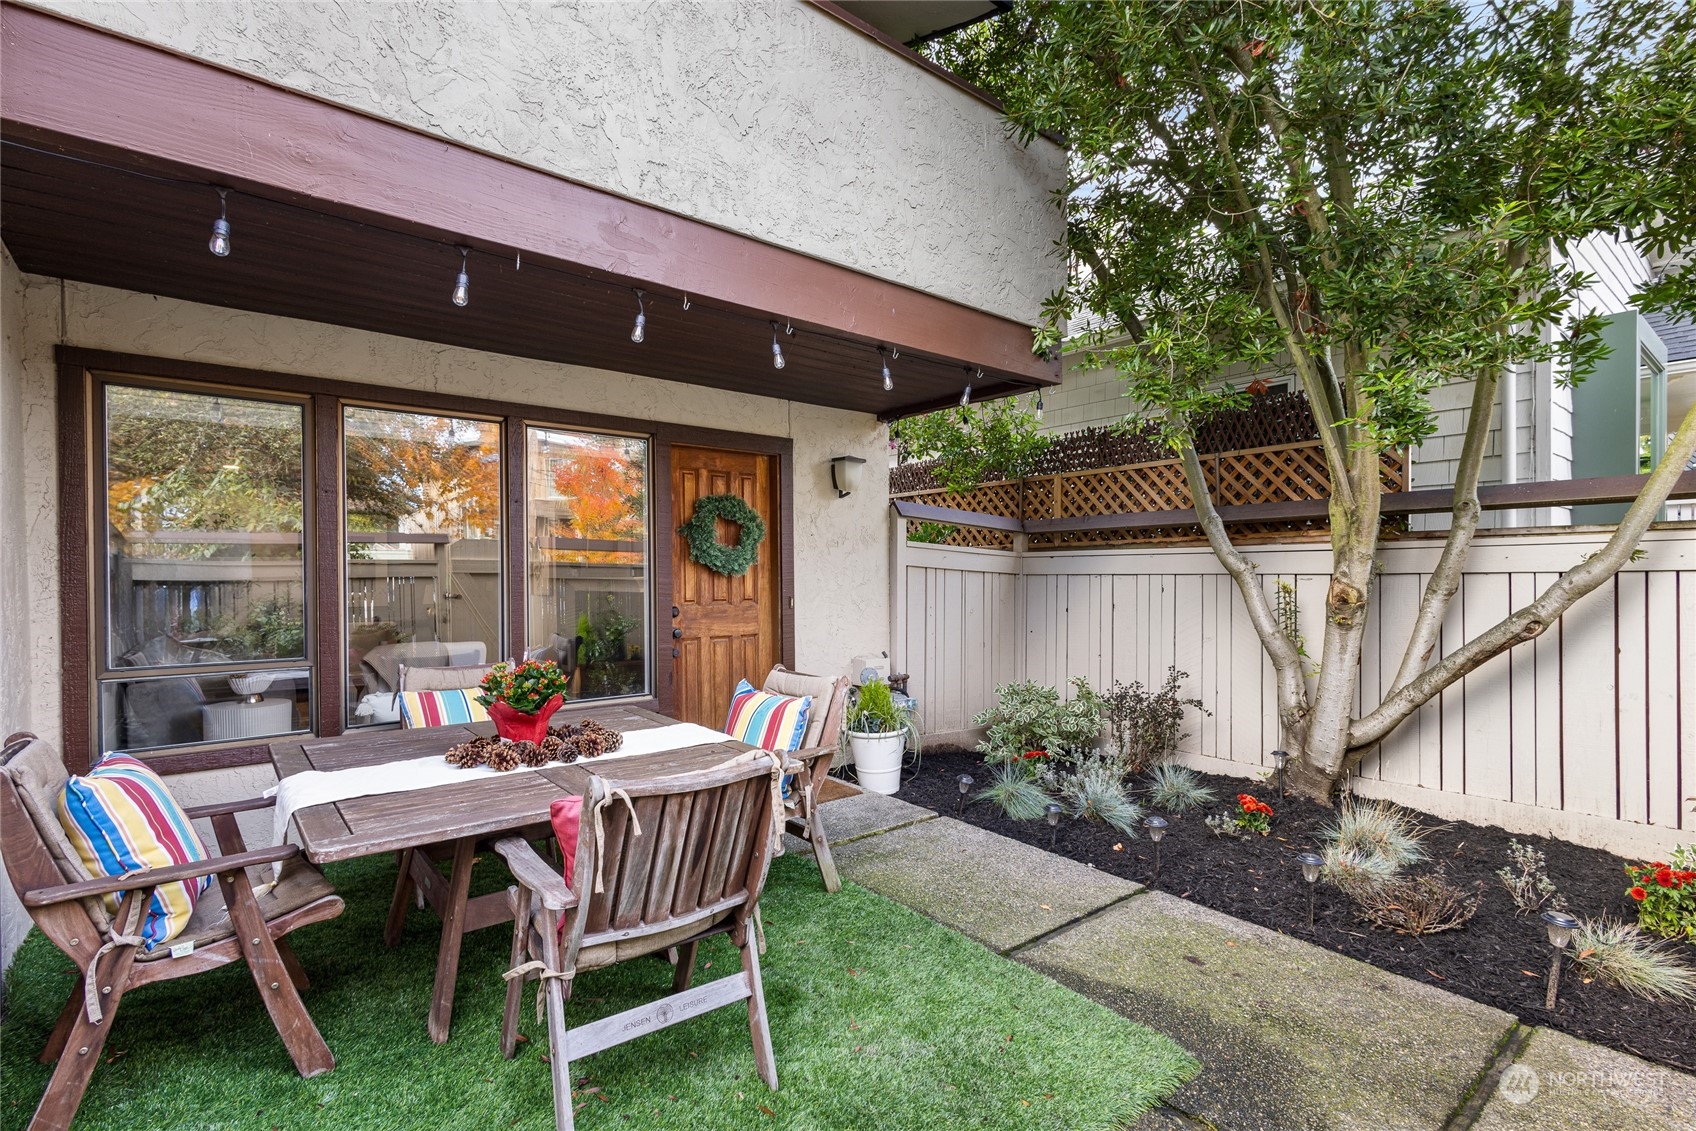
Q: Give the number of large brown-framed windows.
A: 3